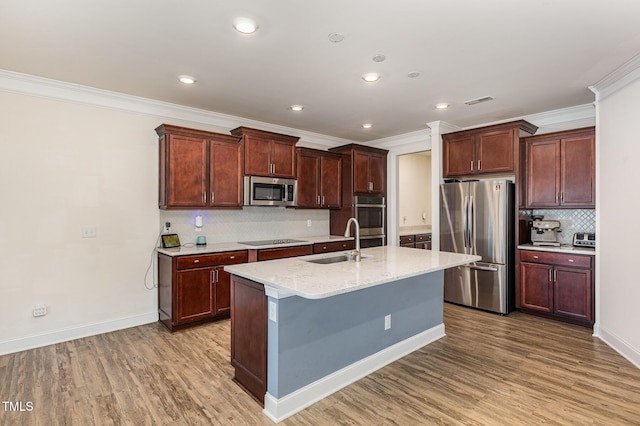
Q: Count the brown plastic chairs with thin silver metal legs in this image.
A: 0